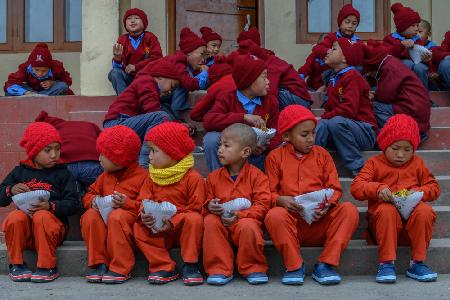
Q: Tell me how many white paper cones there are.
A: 8